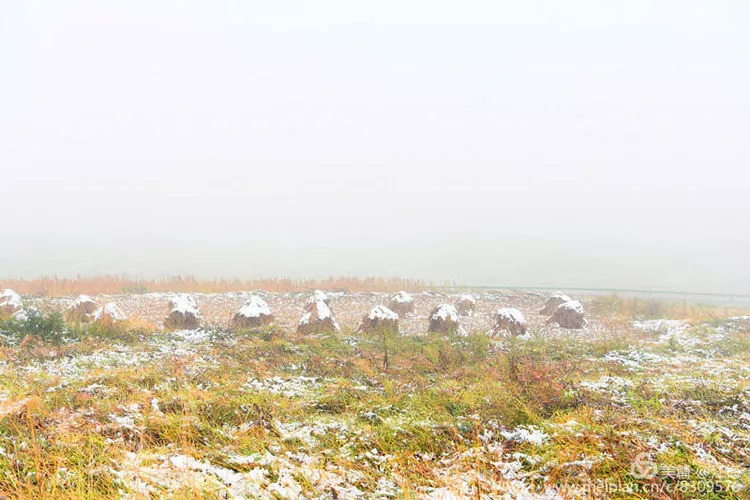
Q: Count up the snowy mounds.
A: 13